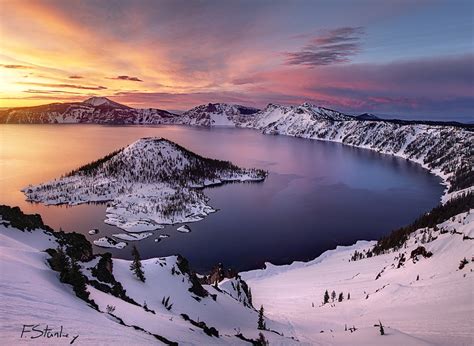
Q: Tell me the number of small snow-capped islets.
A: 6